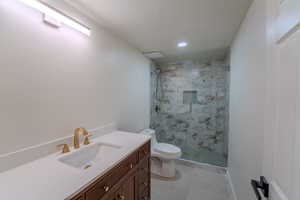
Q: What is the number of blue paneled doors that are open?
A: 0